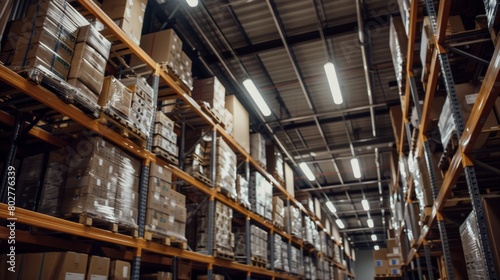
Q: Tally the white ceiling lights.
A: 11